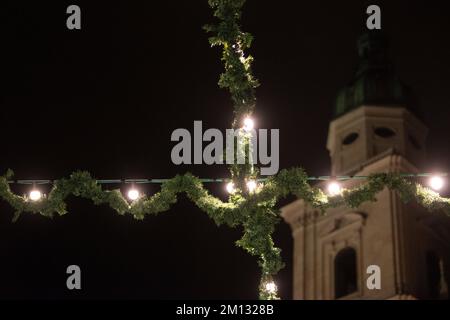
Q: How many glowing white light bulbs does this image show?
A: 8